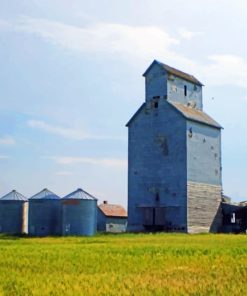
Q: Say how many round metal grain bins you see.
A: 3